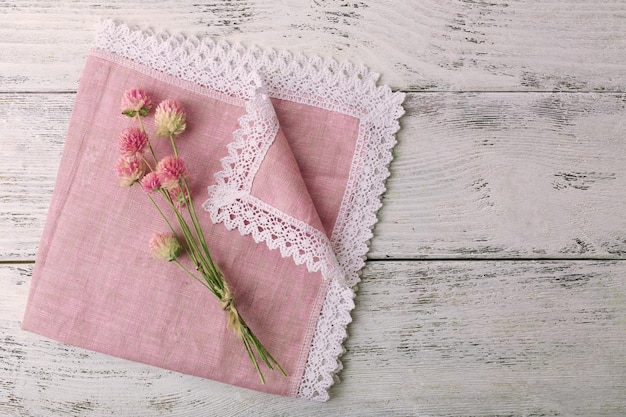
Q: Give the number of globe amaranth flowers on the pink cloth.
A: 8